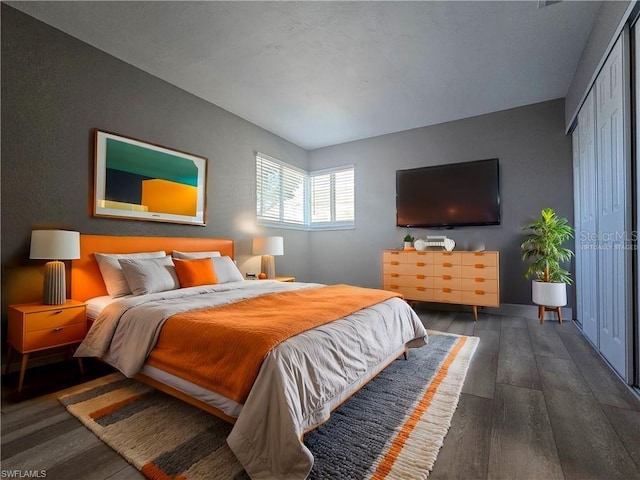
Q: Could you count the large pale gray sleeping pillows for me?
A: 4